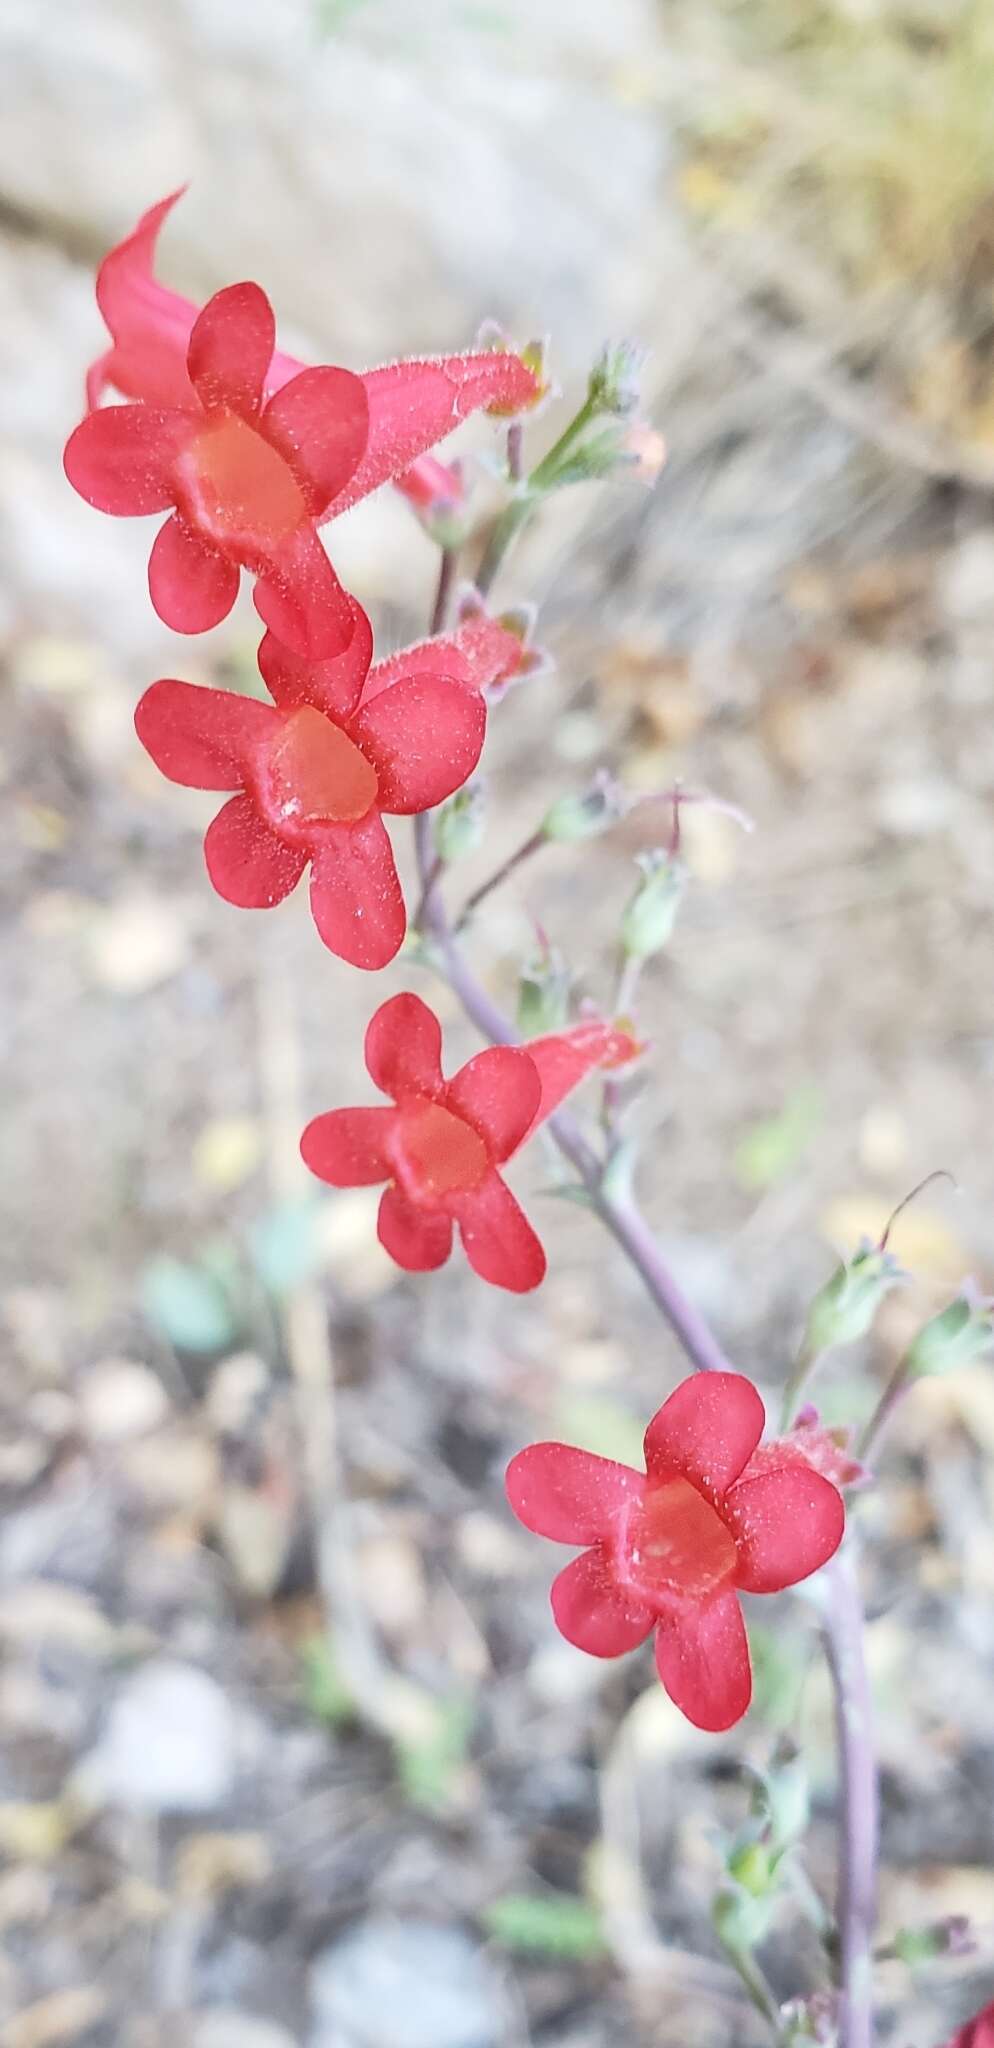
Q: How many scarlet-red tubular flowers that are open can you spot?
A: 5